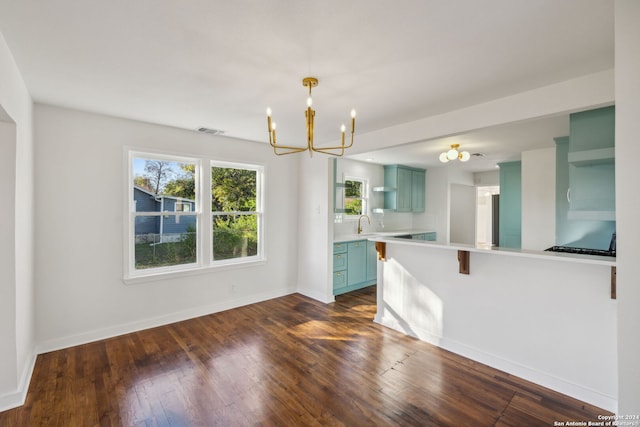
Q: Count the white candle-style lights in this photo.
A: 5